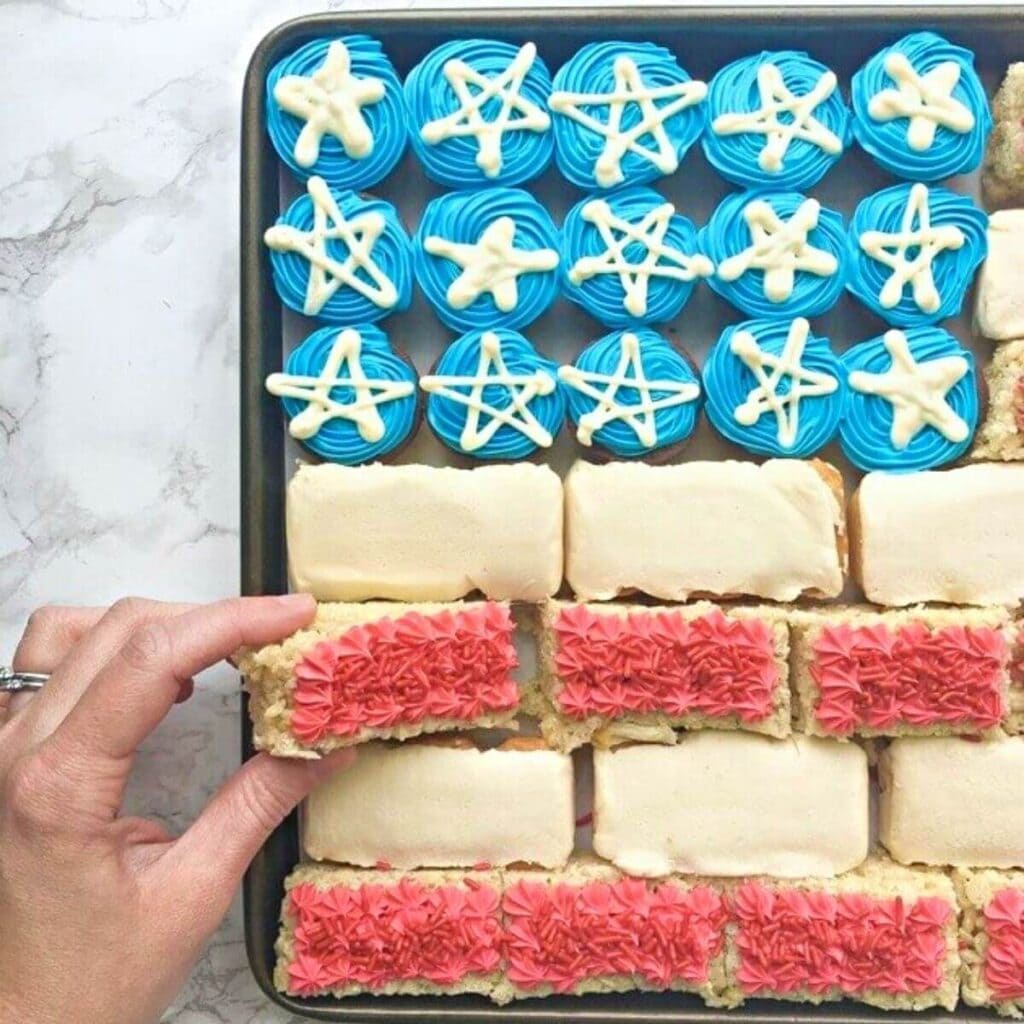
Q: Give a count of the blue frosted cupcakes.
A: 15